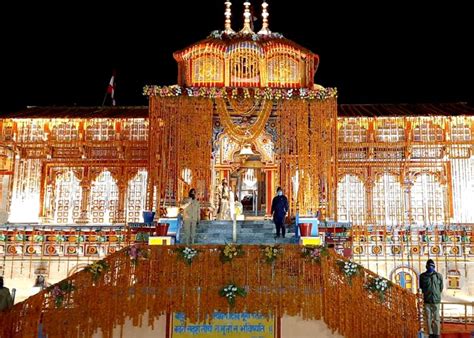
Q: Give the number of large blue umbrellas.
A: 0